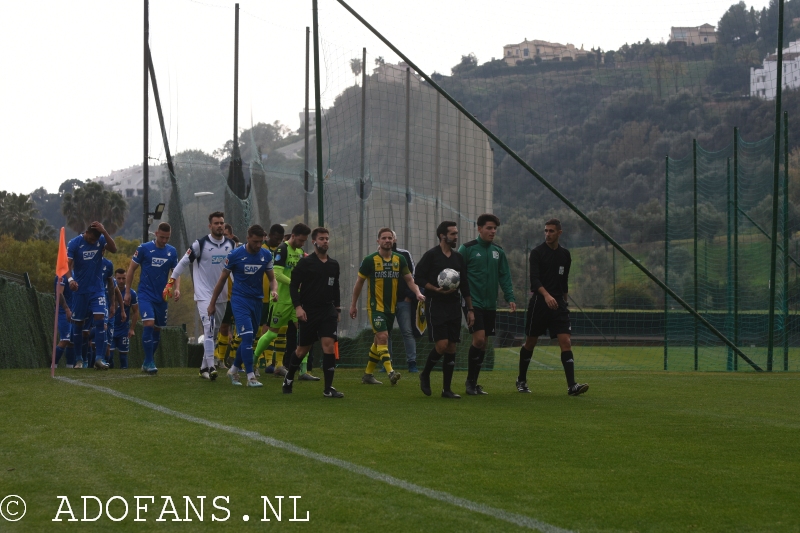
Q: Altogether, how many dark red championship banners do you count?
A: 0